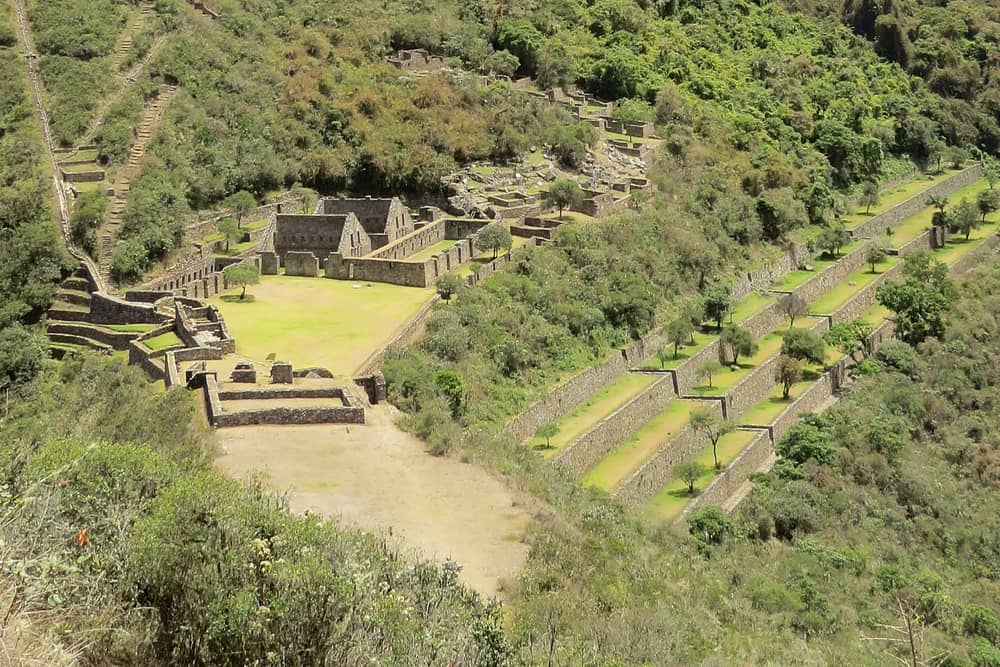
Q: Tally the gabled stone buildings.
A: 2